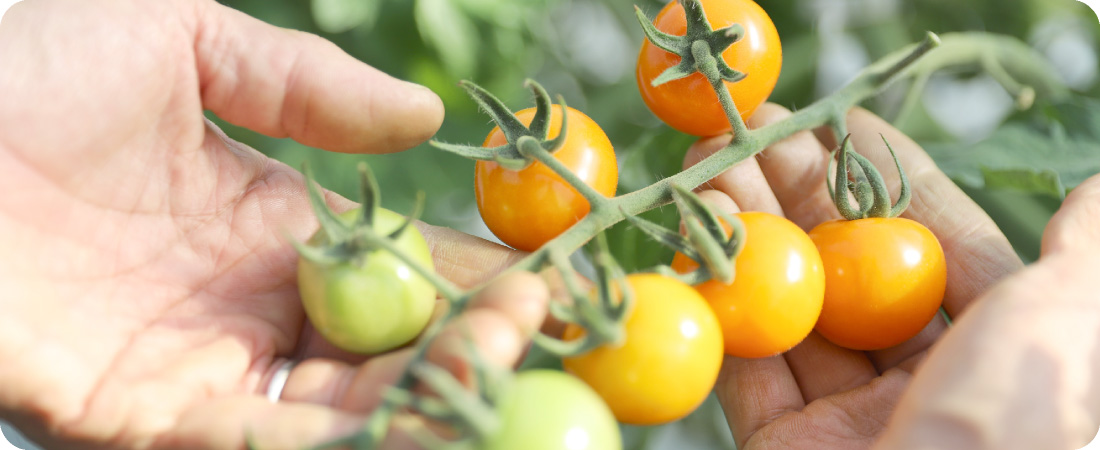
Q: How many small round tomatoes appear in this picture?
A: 7